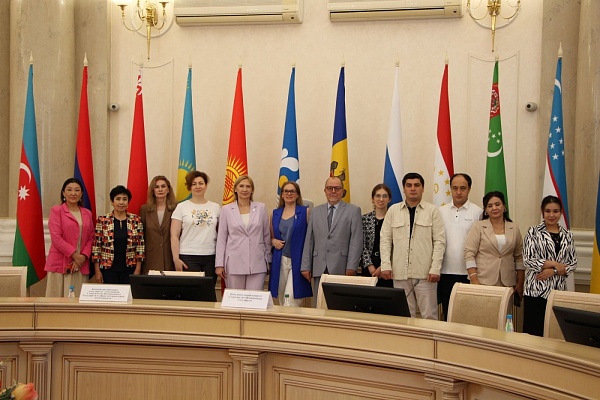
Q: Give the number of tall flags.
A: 11